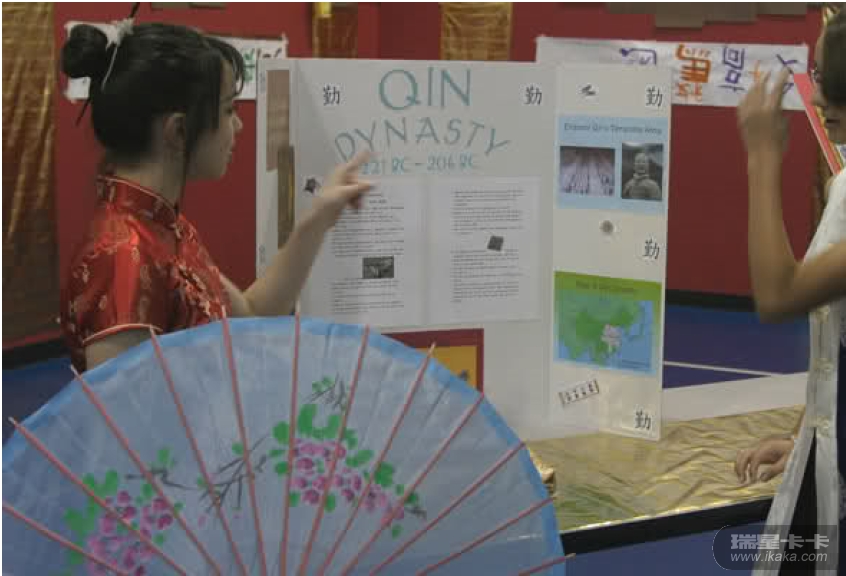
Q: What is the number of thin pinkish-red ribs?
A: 12